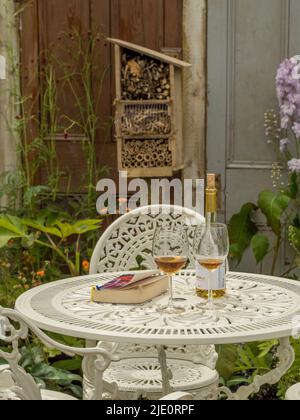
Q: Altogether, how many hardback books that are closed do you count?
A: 0